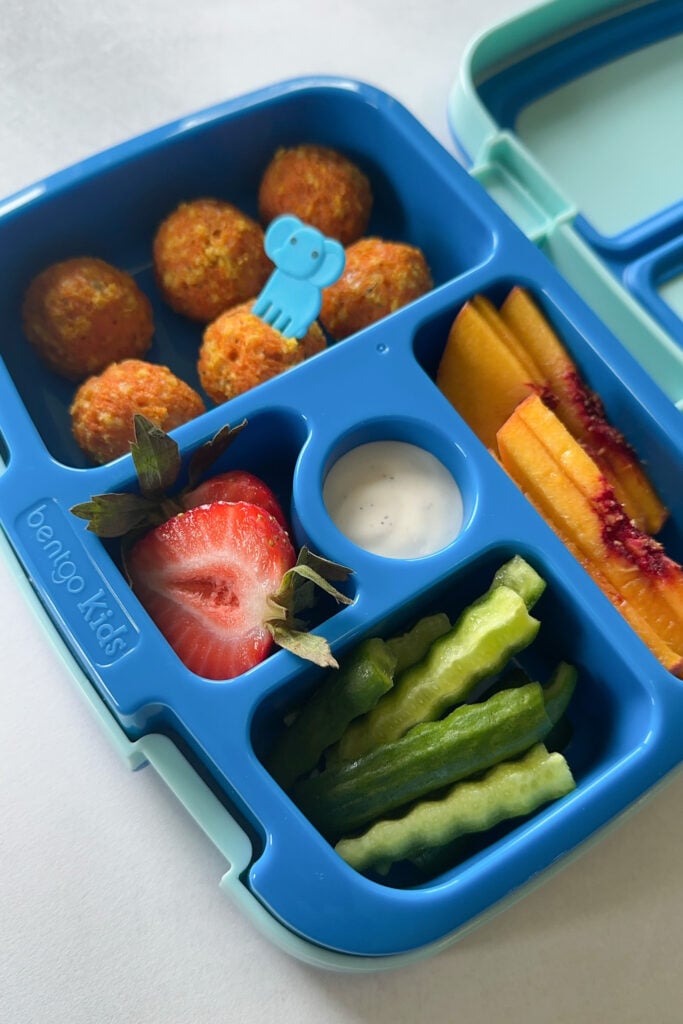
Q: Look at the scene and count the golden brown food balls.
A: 6